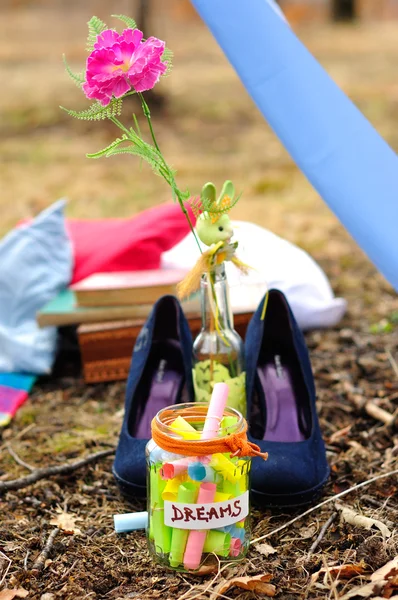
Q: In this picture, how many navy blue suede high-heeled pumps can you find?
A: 2